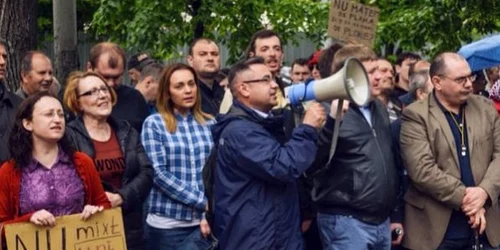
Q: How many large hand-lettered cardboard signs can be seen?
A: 2